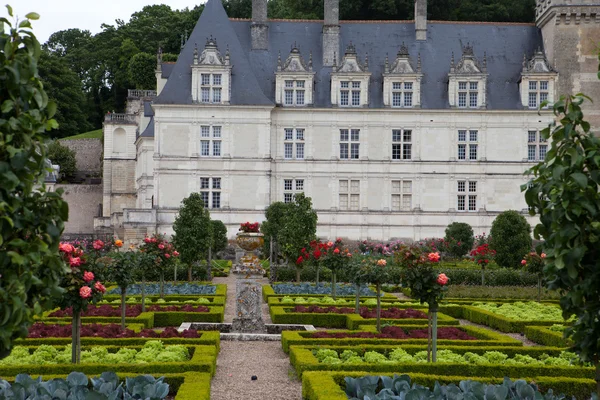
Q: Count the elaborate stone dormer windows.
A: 6